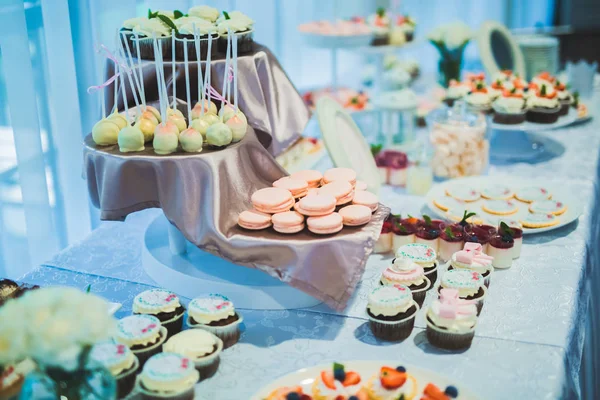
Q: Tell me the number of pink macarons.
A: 13